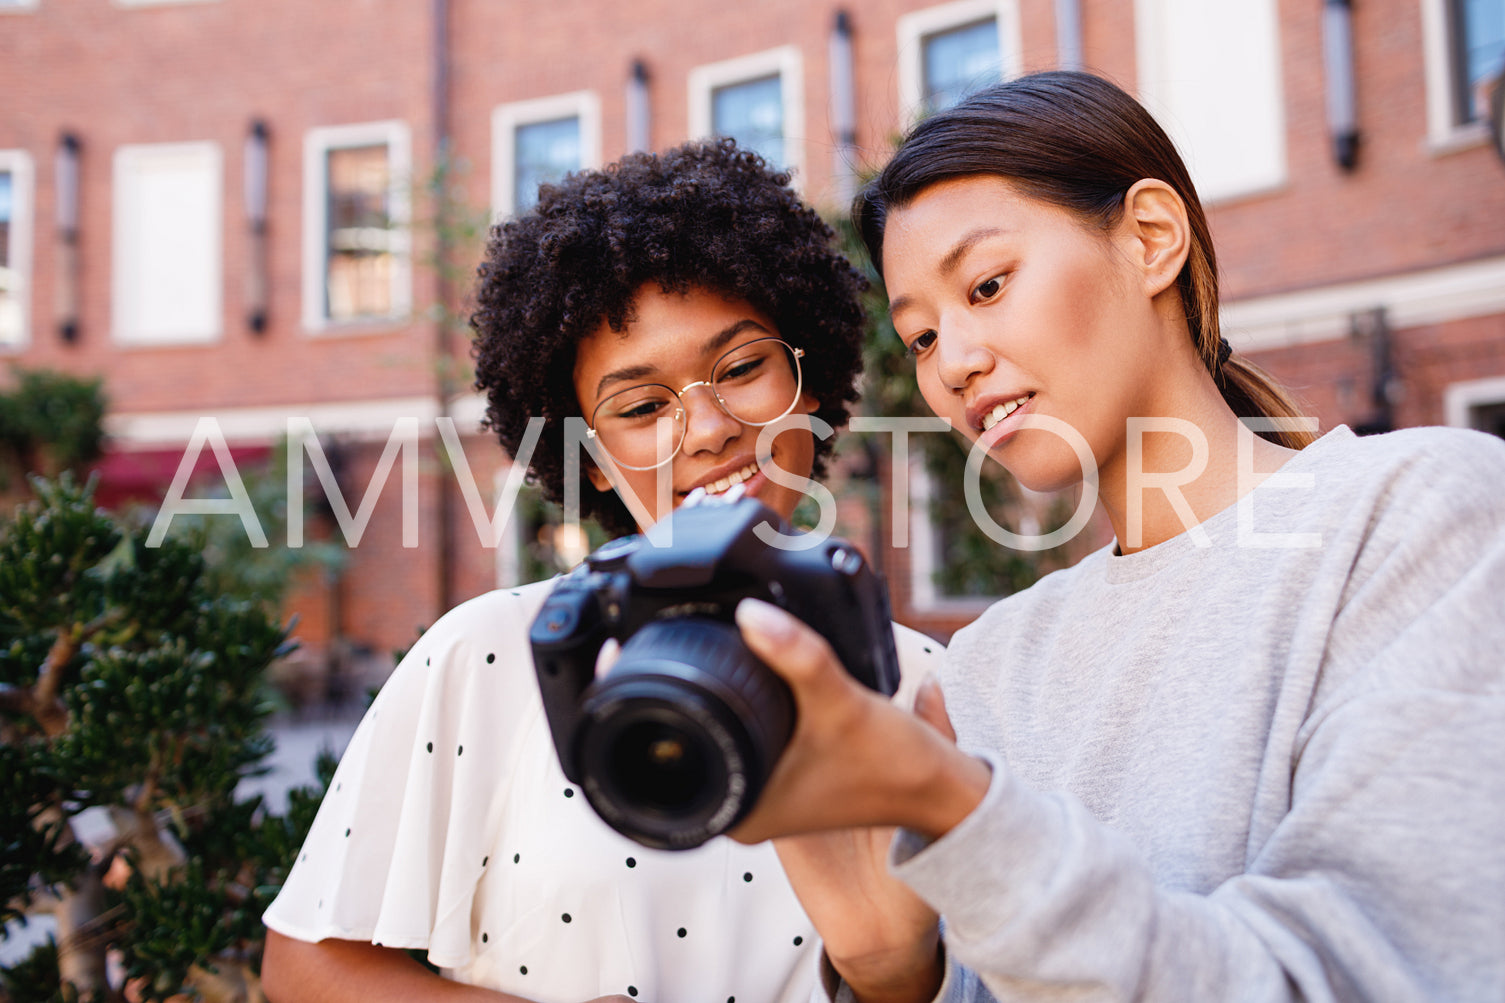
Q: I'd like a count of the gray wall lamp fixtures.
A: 6